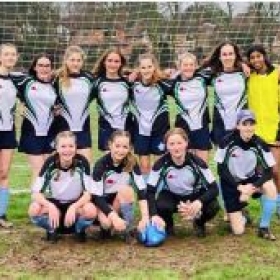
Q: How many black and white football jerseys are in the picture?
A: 11